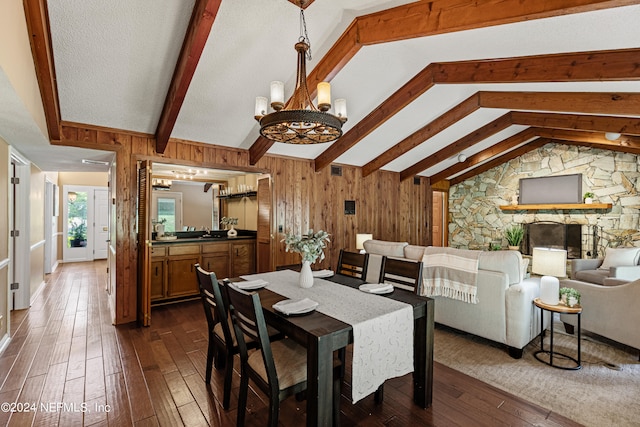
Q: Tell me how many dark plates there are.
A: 0